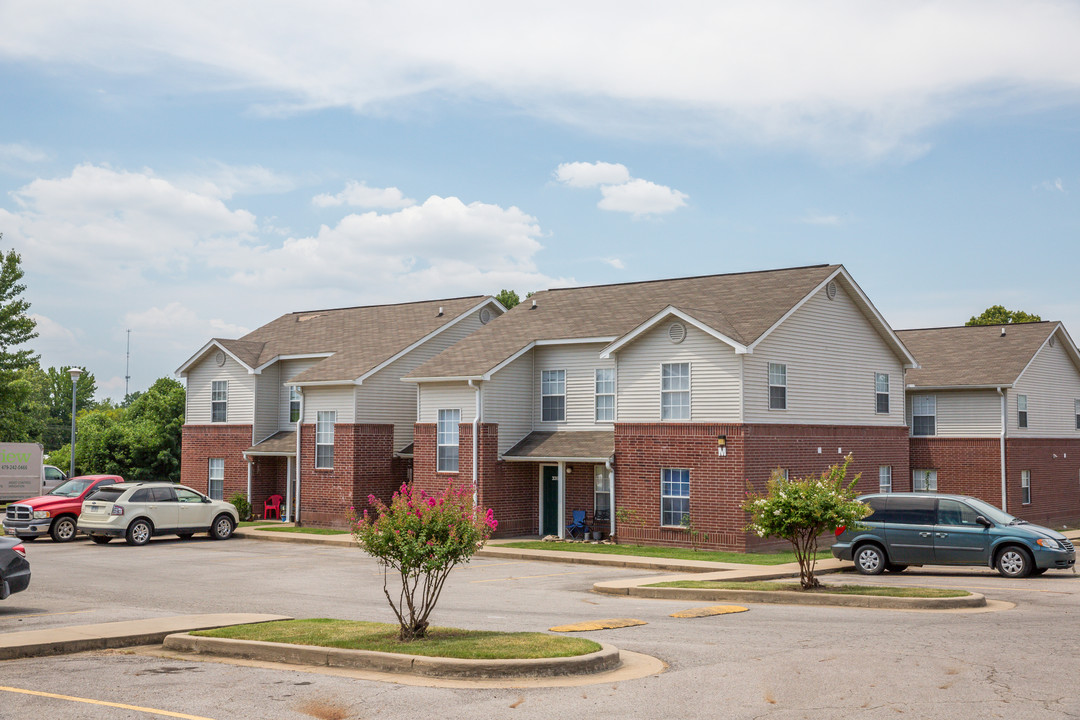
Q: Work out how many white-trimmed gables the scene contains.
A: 5